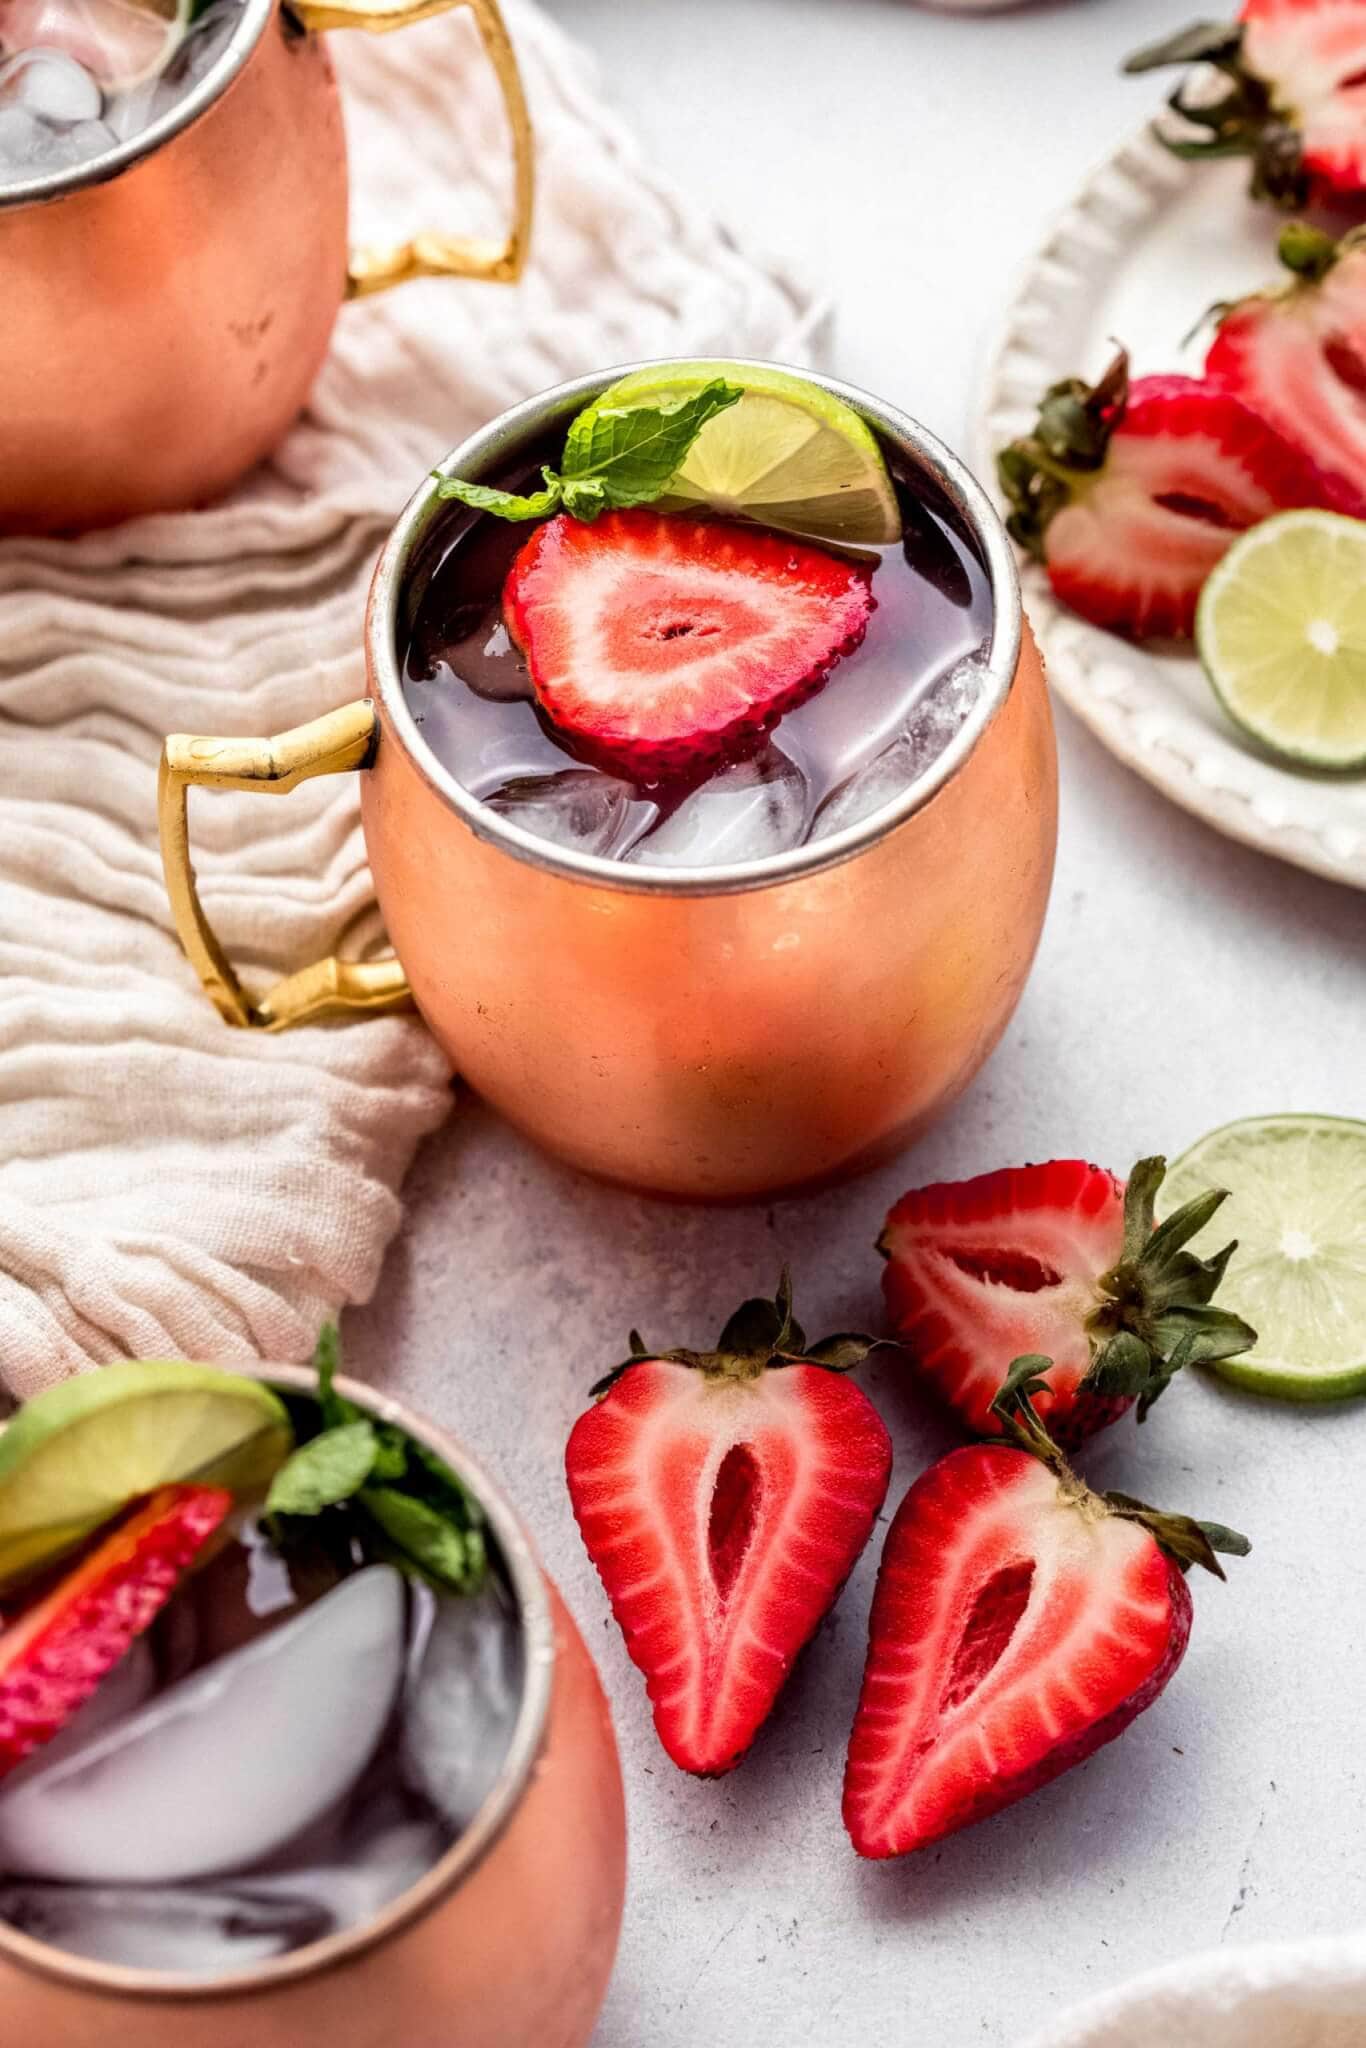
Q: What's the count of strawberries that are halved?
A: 6